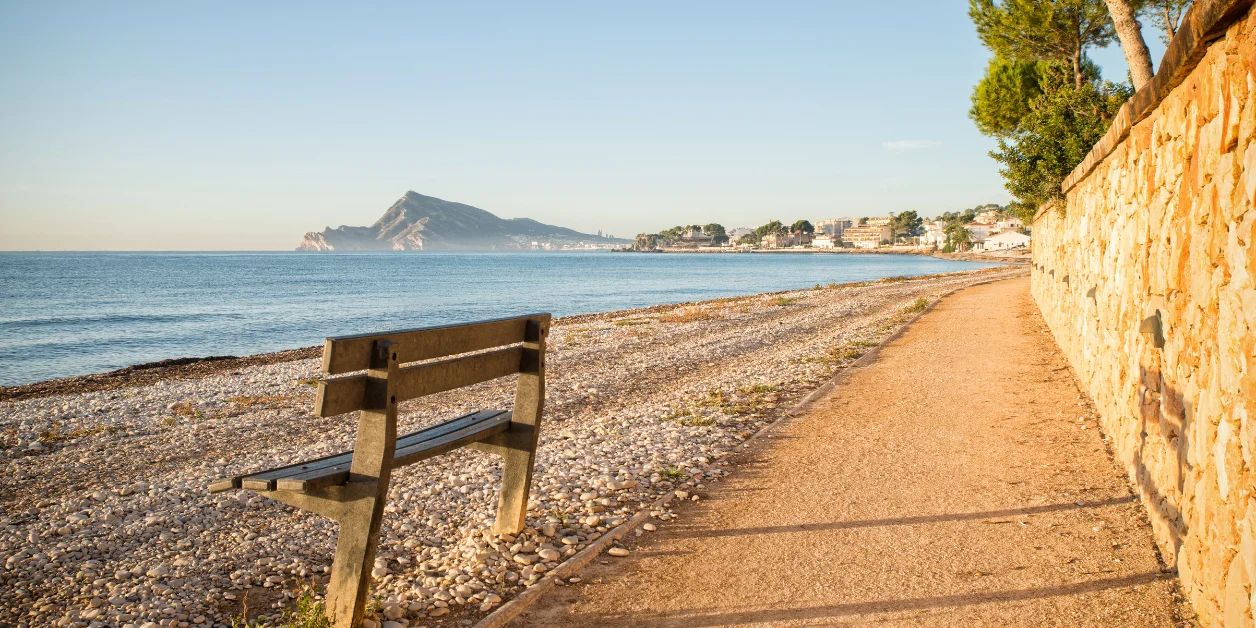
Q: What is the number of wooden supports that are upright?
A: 2